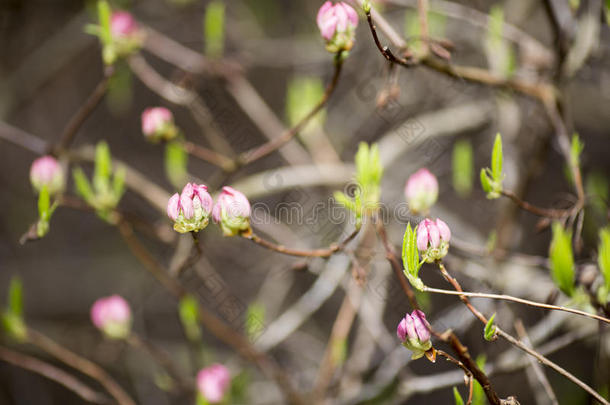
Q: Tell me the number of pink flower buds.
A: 11